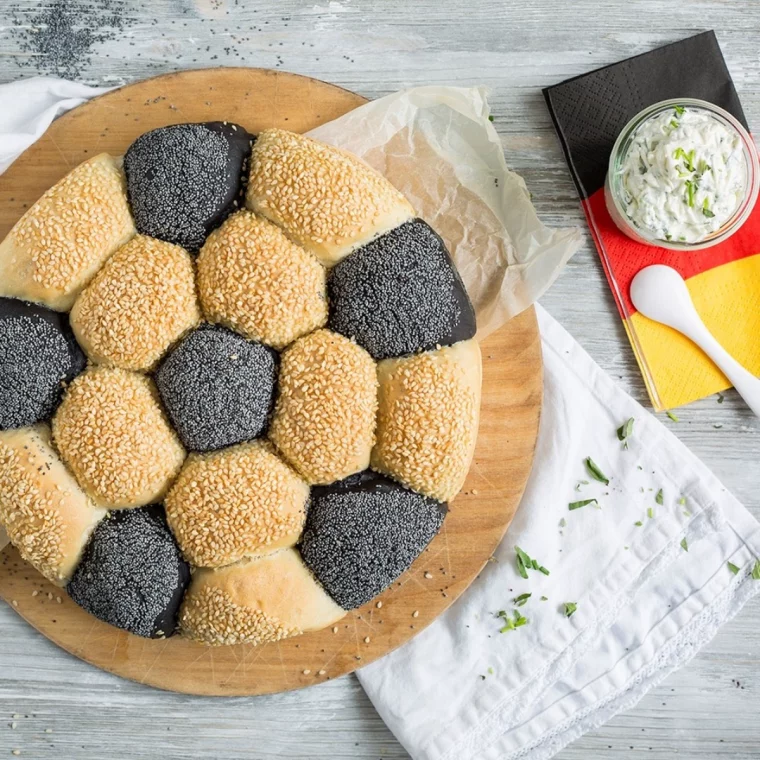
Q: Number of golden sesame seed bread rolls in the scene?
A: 10